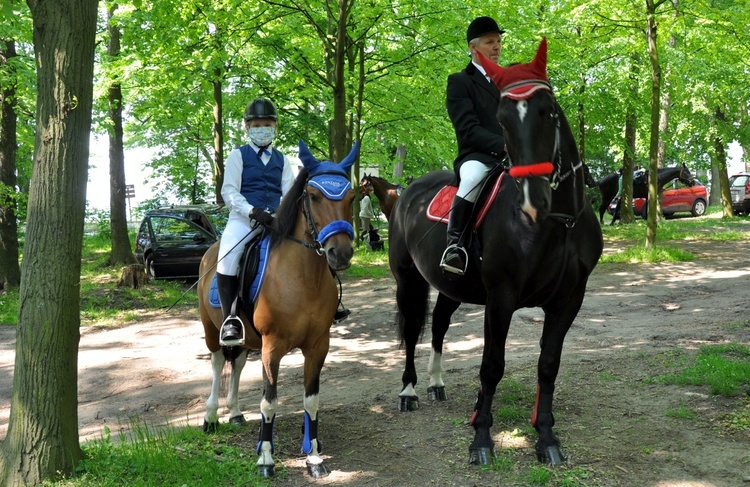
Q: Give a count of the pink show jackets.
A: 0